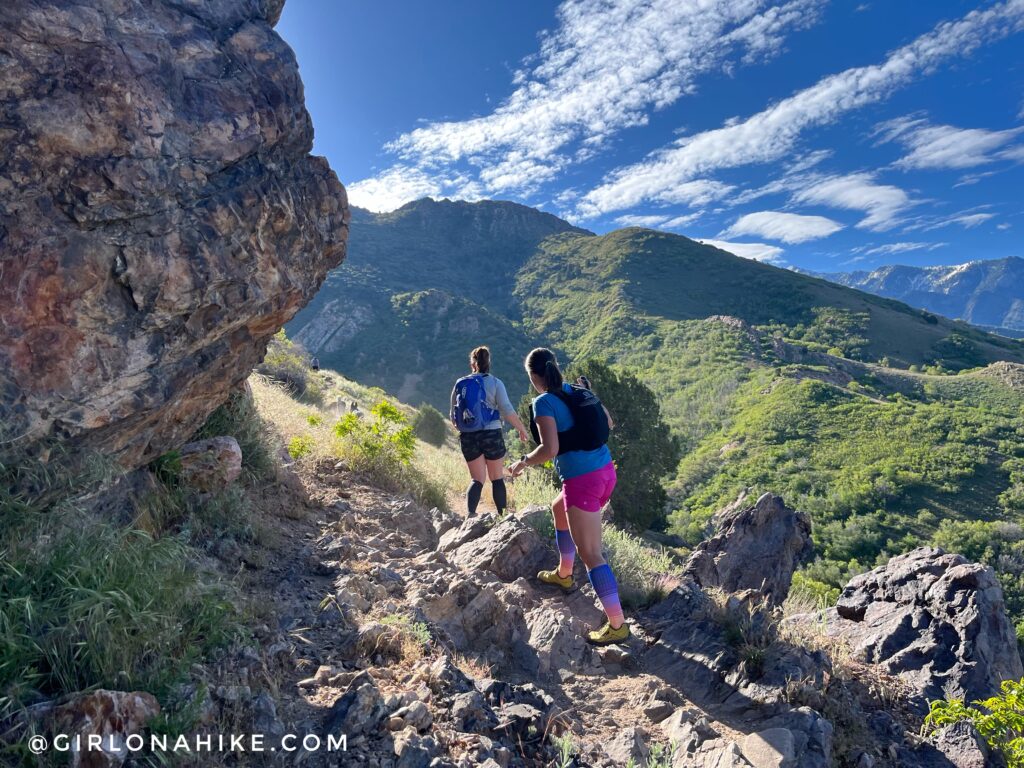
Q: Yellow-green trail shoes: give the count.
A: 2